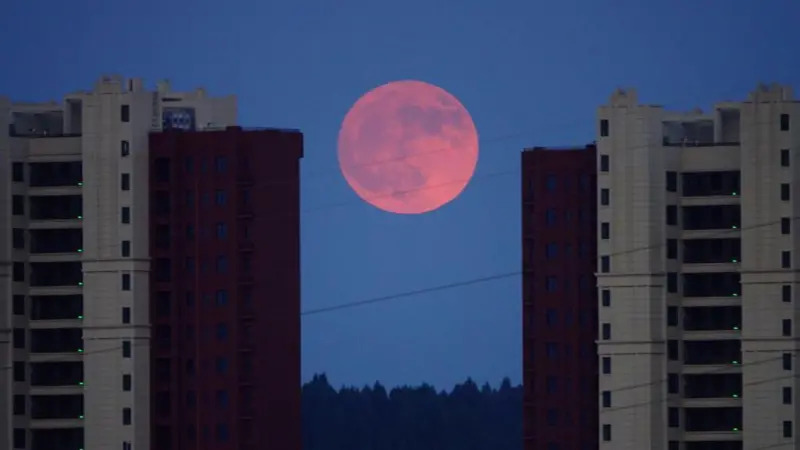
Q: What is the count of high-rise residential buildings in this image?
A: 4